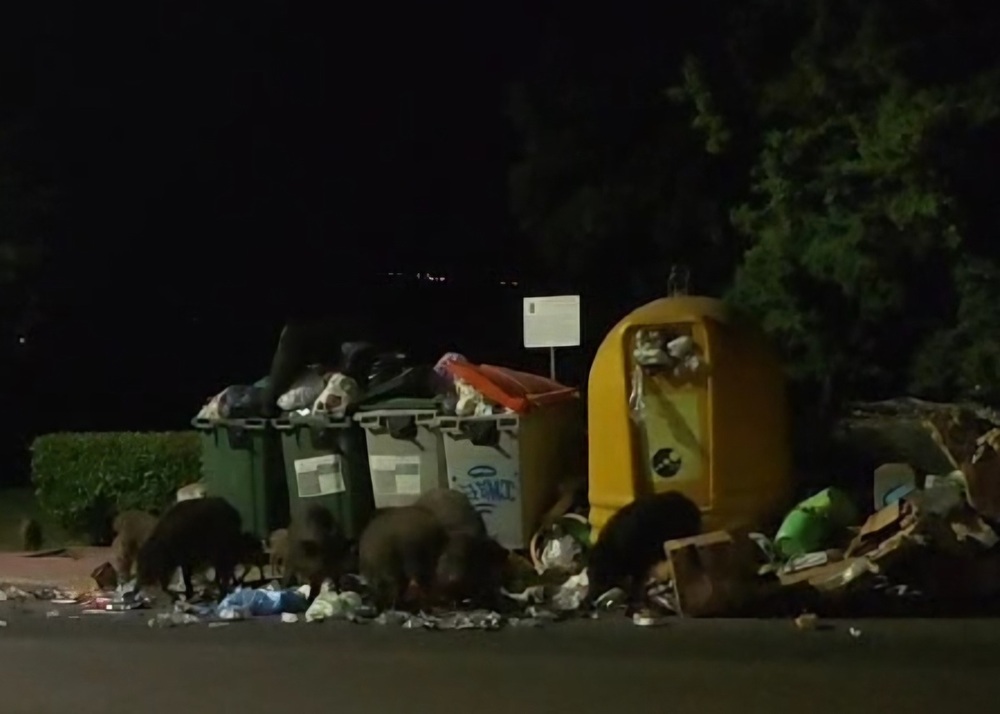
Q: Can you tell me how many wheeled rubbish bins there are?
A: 4